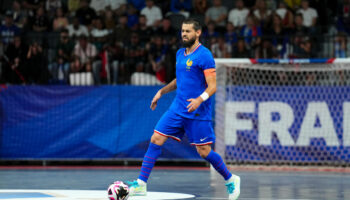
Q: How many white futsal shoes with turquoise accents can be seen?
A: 2